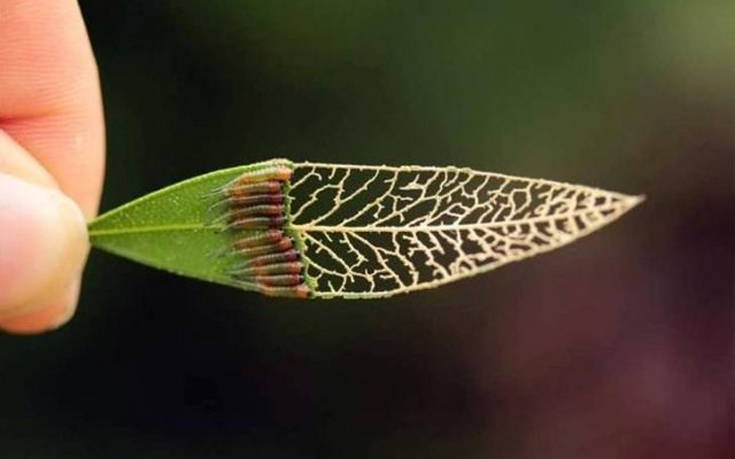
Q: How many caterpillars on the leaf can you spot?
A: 11